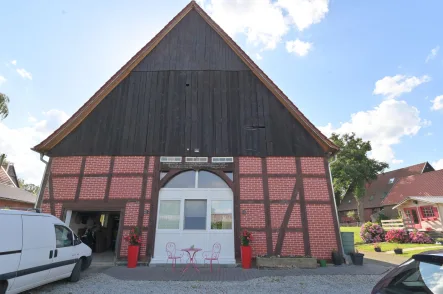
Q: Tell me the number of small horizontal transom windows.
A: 3